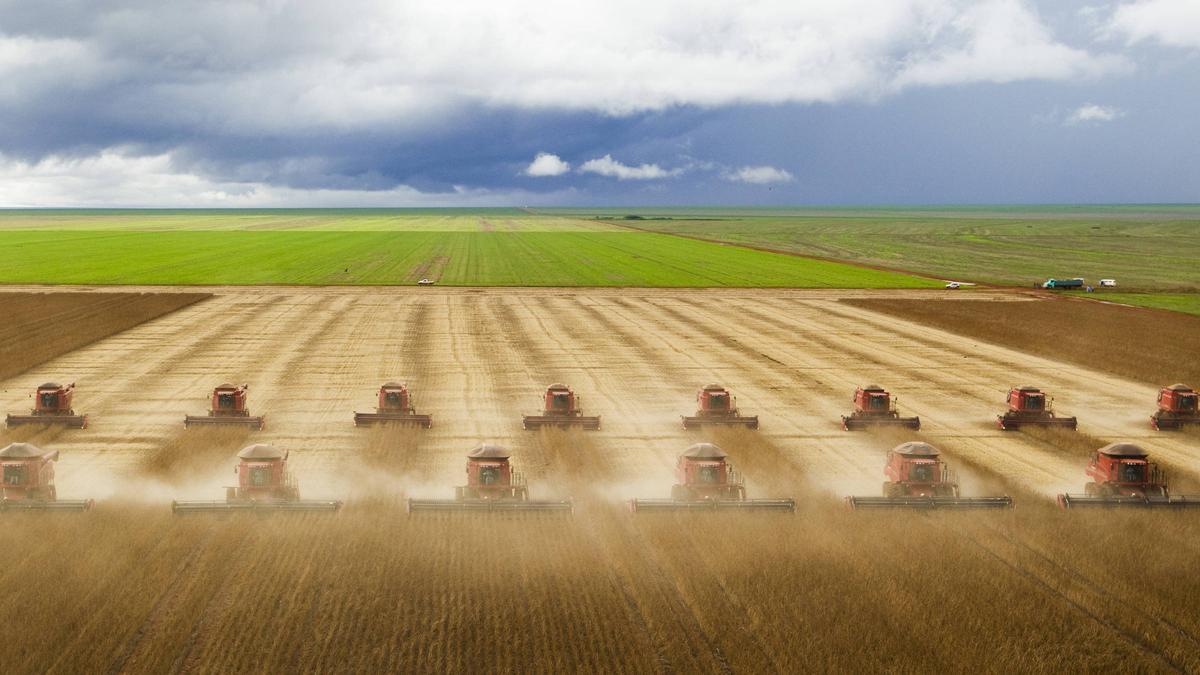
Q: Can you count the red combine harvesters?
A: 14